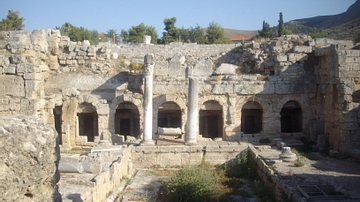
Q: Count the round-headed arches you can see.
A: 6